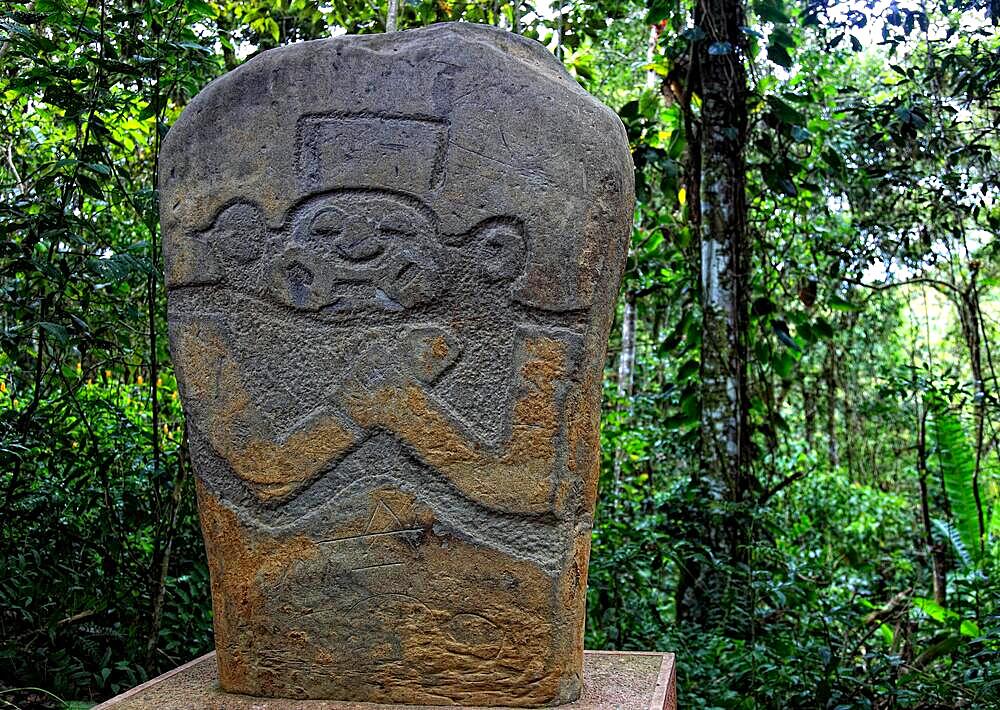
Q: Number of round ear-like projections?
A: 2